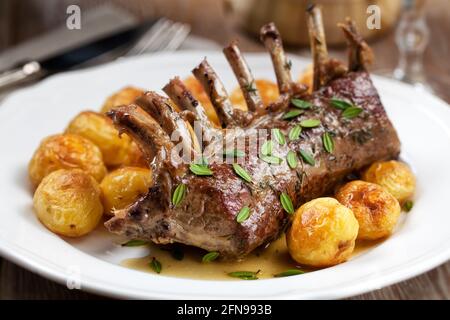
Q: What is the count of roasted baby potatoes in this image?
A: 11